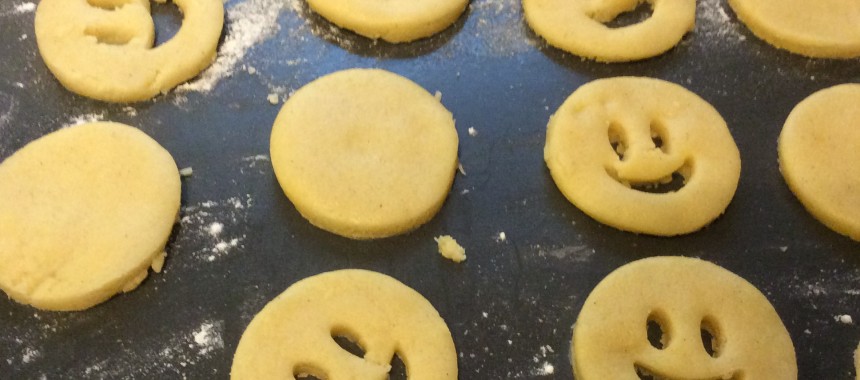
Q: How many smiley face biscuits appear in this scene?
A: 5